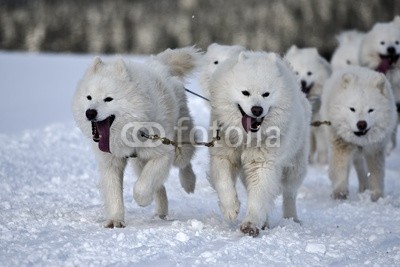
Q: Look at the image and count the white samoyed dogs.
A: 7